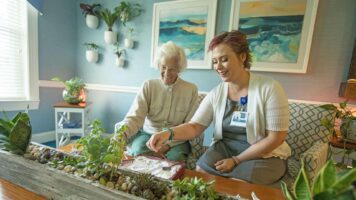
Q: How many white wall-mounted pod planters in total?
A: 6